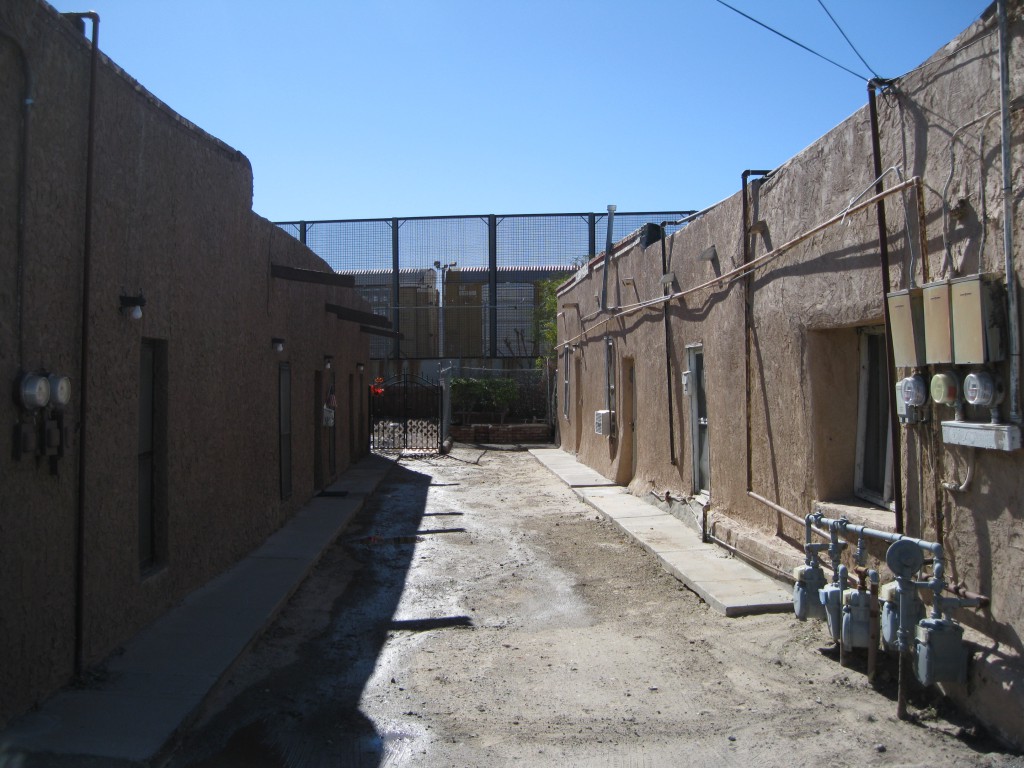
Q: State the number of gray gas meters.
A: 5